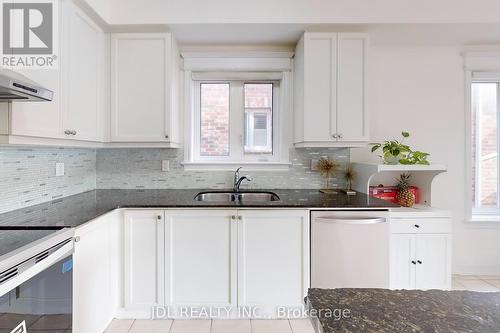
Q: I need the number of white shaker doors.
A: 11